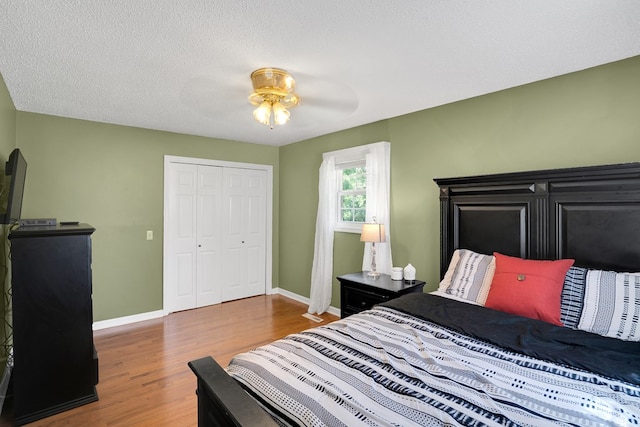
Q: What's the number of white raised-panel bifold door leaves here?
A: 4